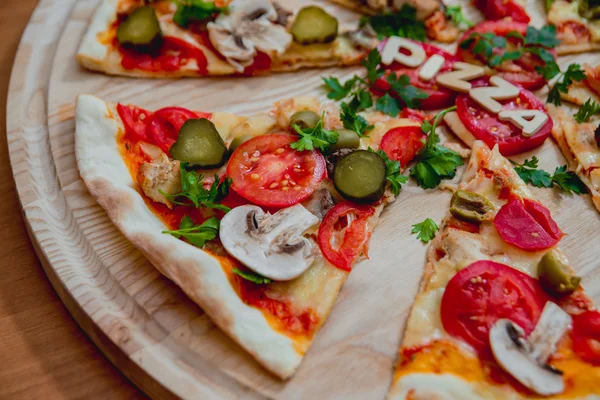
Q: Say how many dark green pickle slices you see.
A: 4